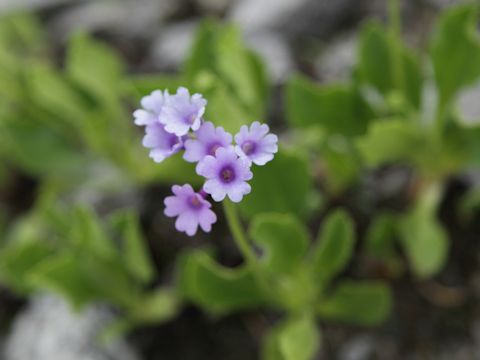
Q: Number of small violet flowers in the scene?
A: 7